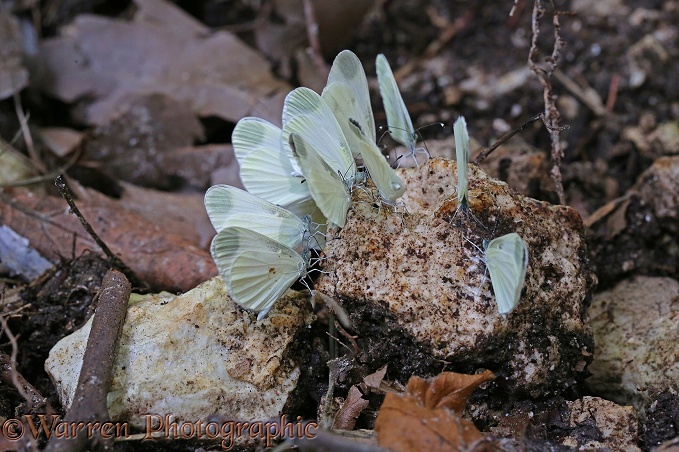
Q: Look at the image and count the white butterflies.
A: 10